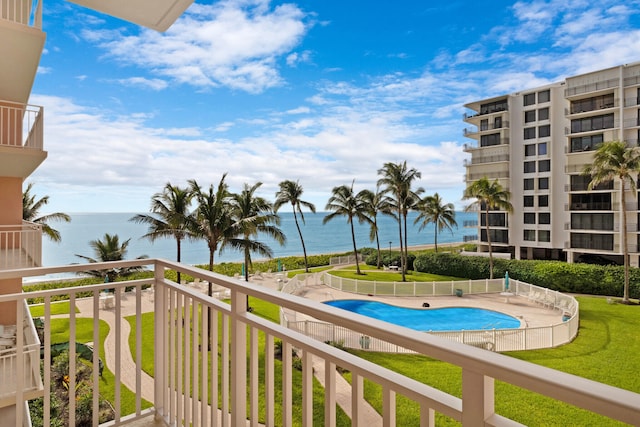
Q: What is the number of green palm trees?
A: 13